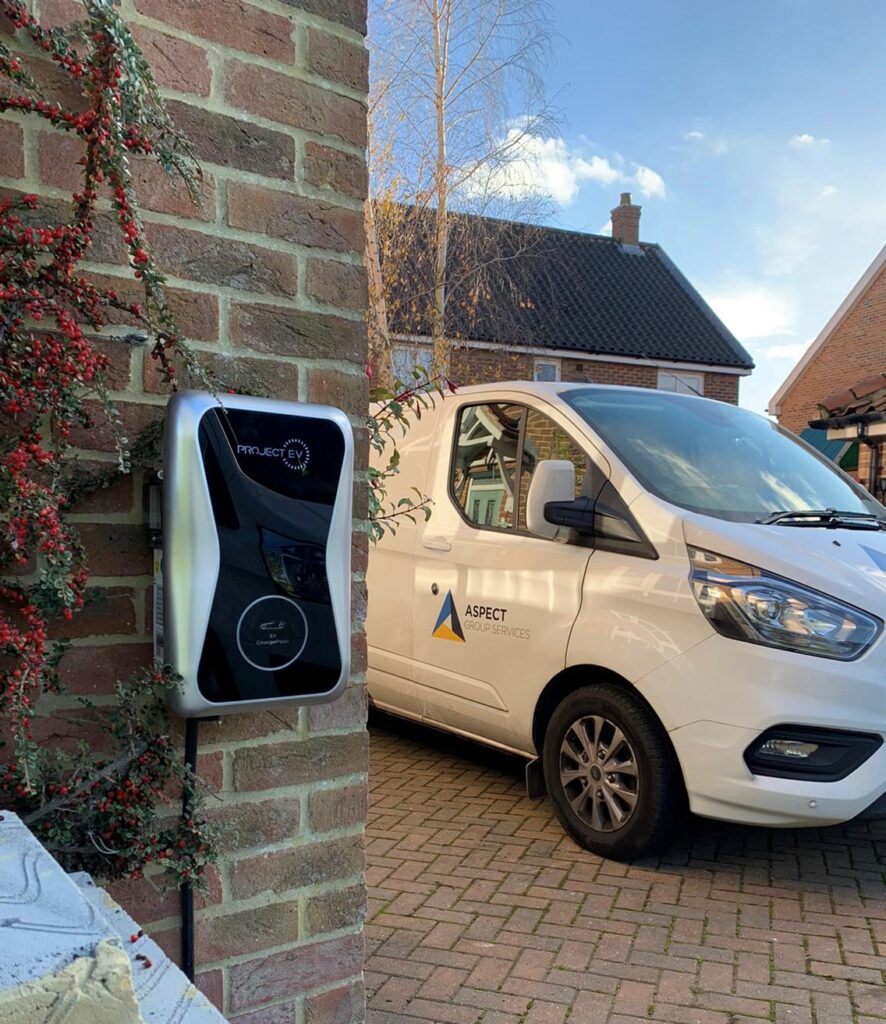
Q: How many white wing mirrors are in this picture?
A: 1